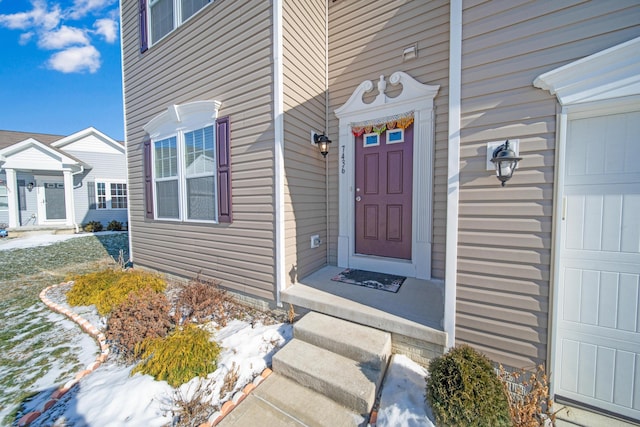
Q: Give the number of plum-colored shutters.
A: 3